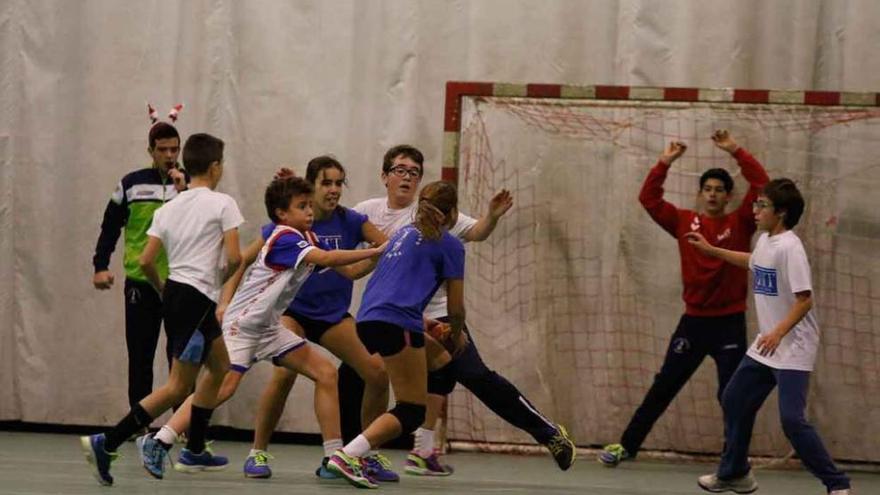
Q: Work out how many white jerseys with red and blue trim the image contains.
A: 1